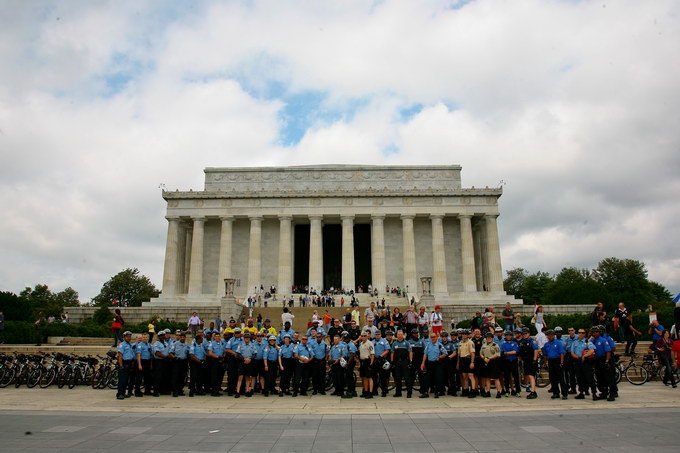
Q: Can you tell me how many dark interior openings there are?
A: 3